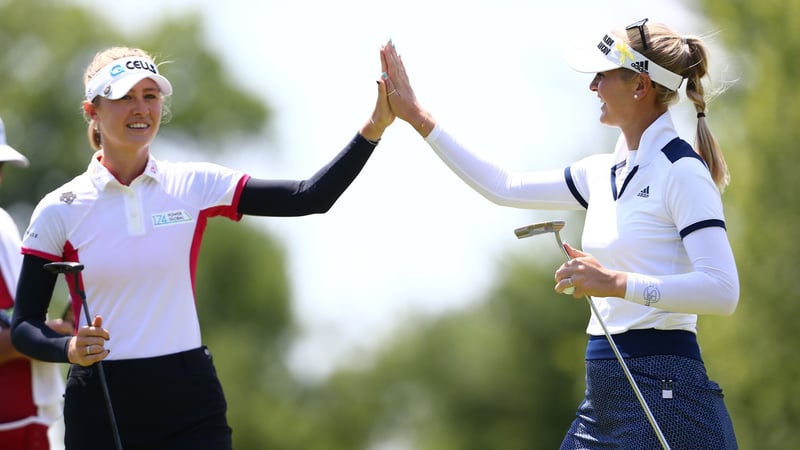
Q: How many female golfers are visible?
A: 2